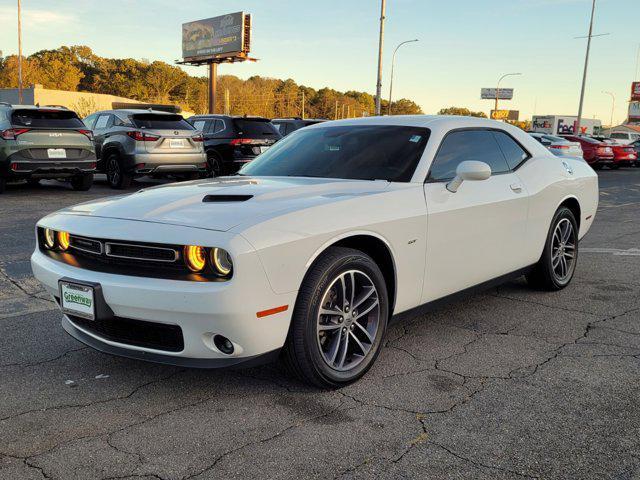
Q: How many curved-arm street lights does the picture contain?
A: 3